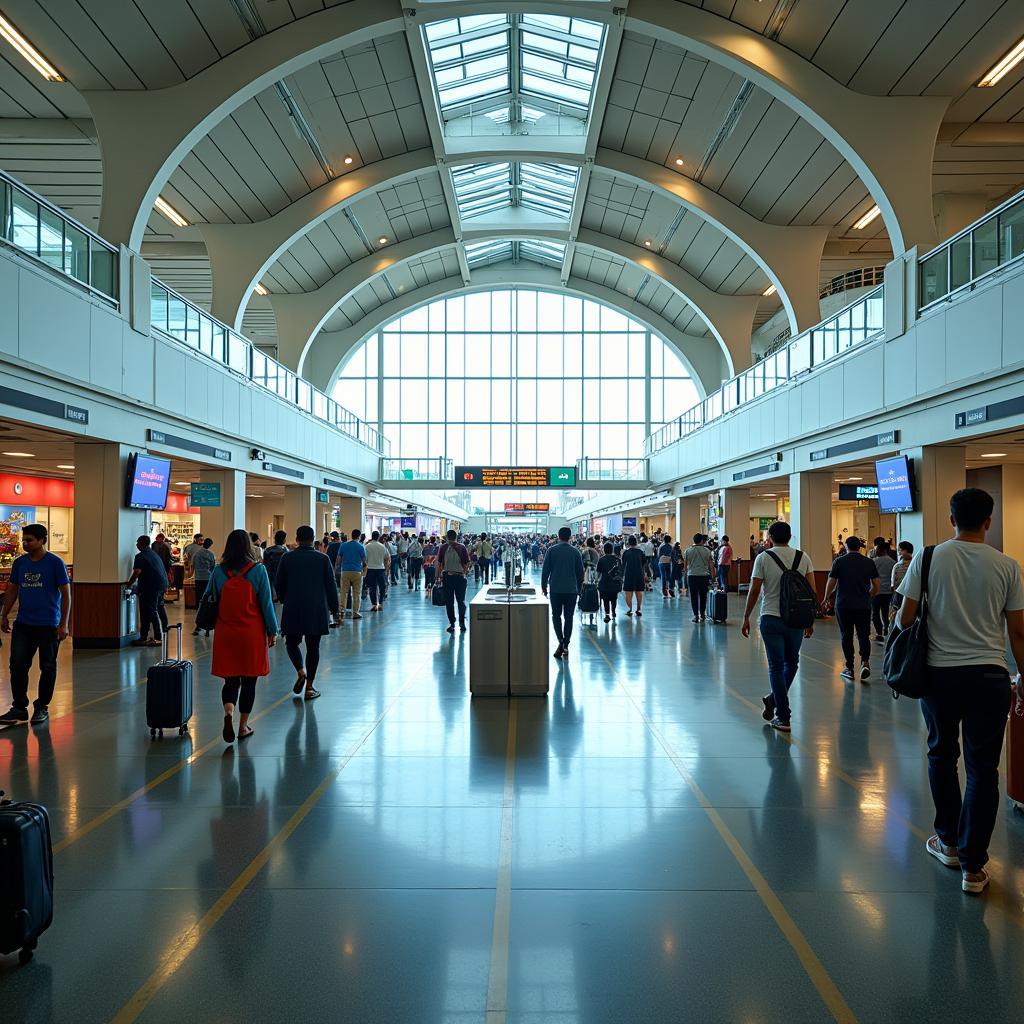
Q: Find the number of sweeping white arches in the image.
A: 4